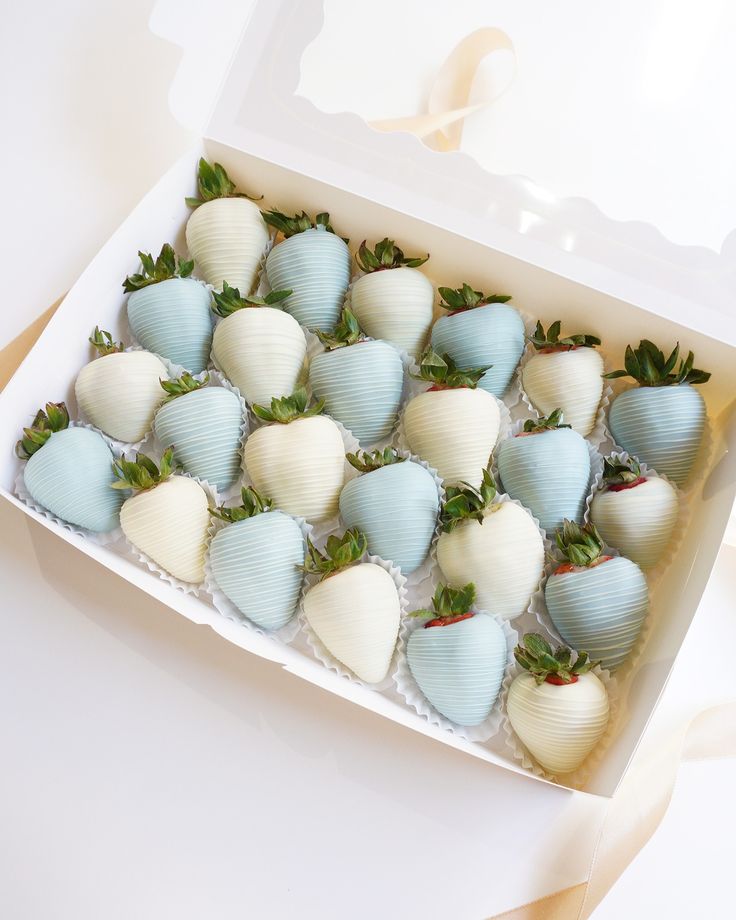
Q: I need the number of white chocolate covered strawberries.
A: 12